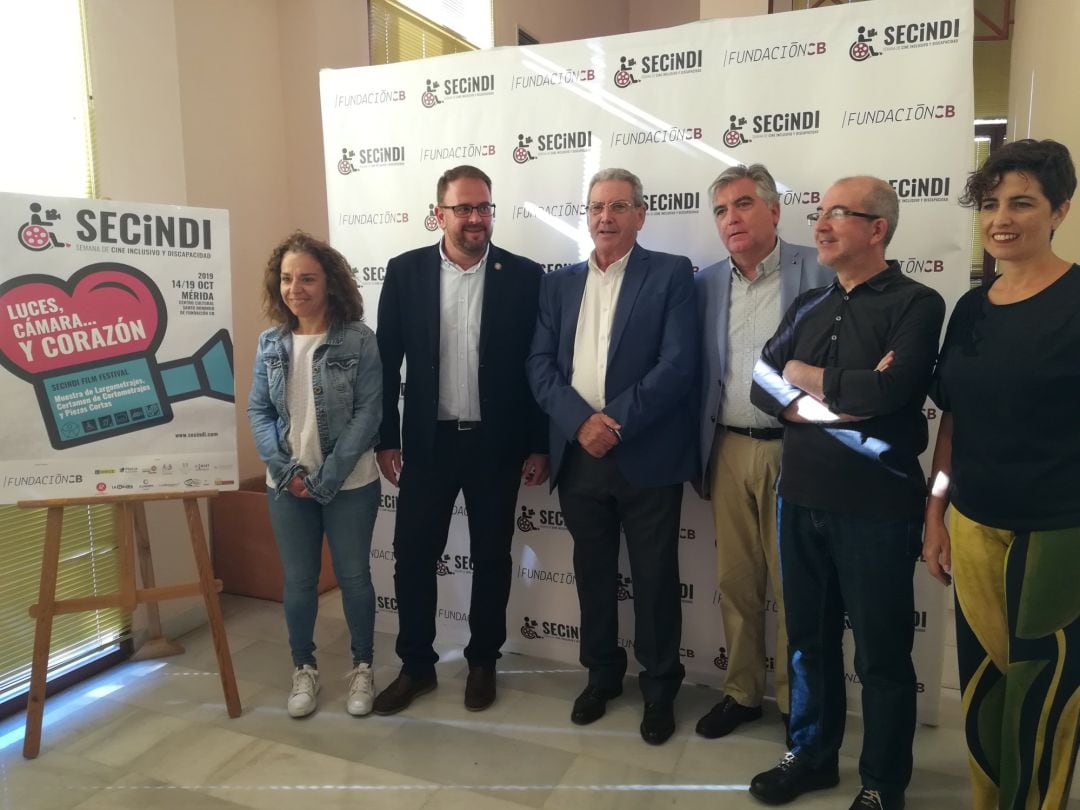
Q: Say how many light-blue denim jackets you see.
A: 1